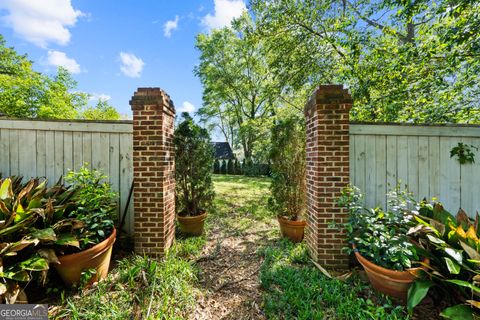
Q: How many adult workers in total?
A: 0